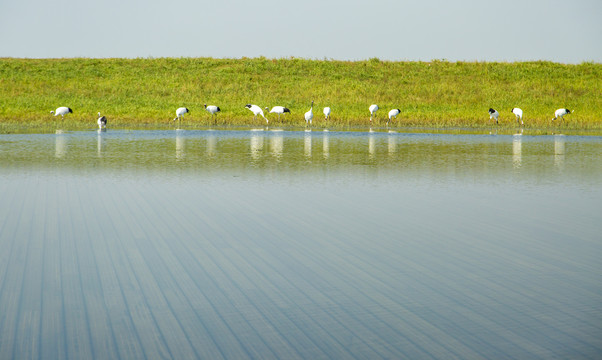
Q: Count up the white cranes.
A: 13